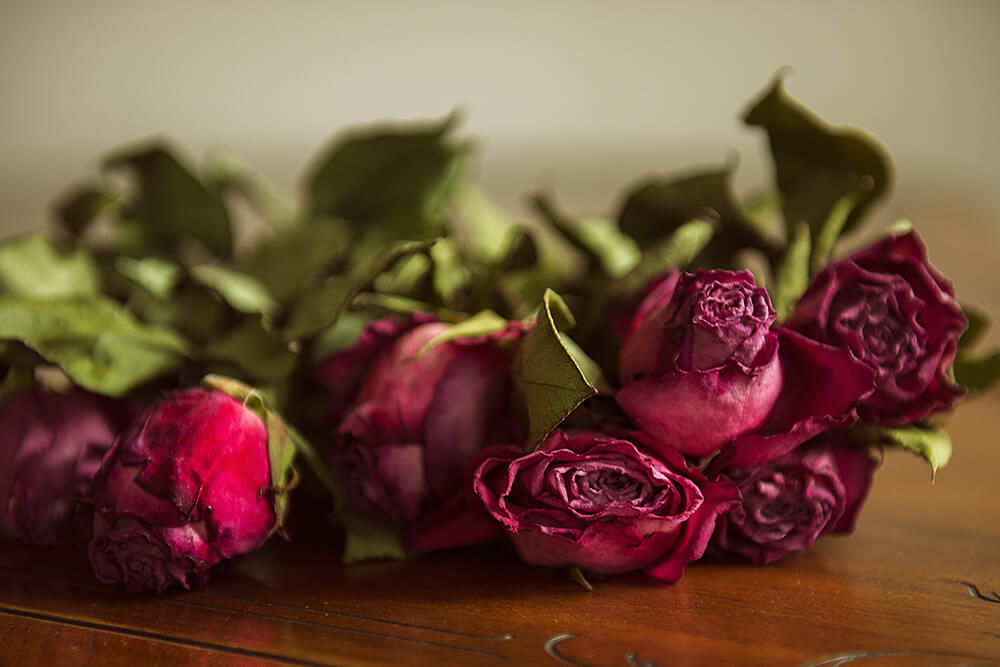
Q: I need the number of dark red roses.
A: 7